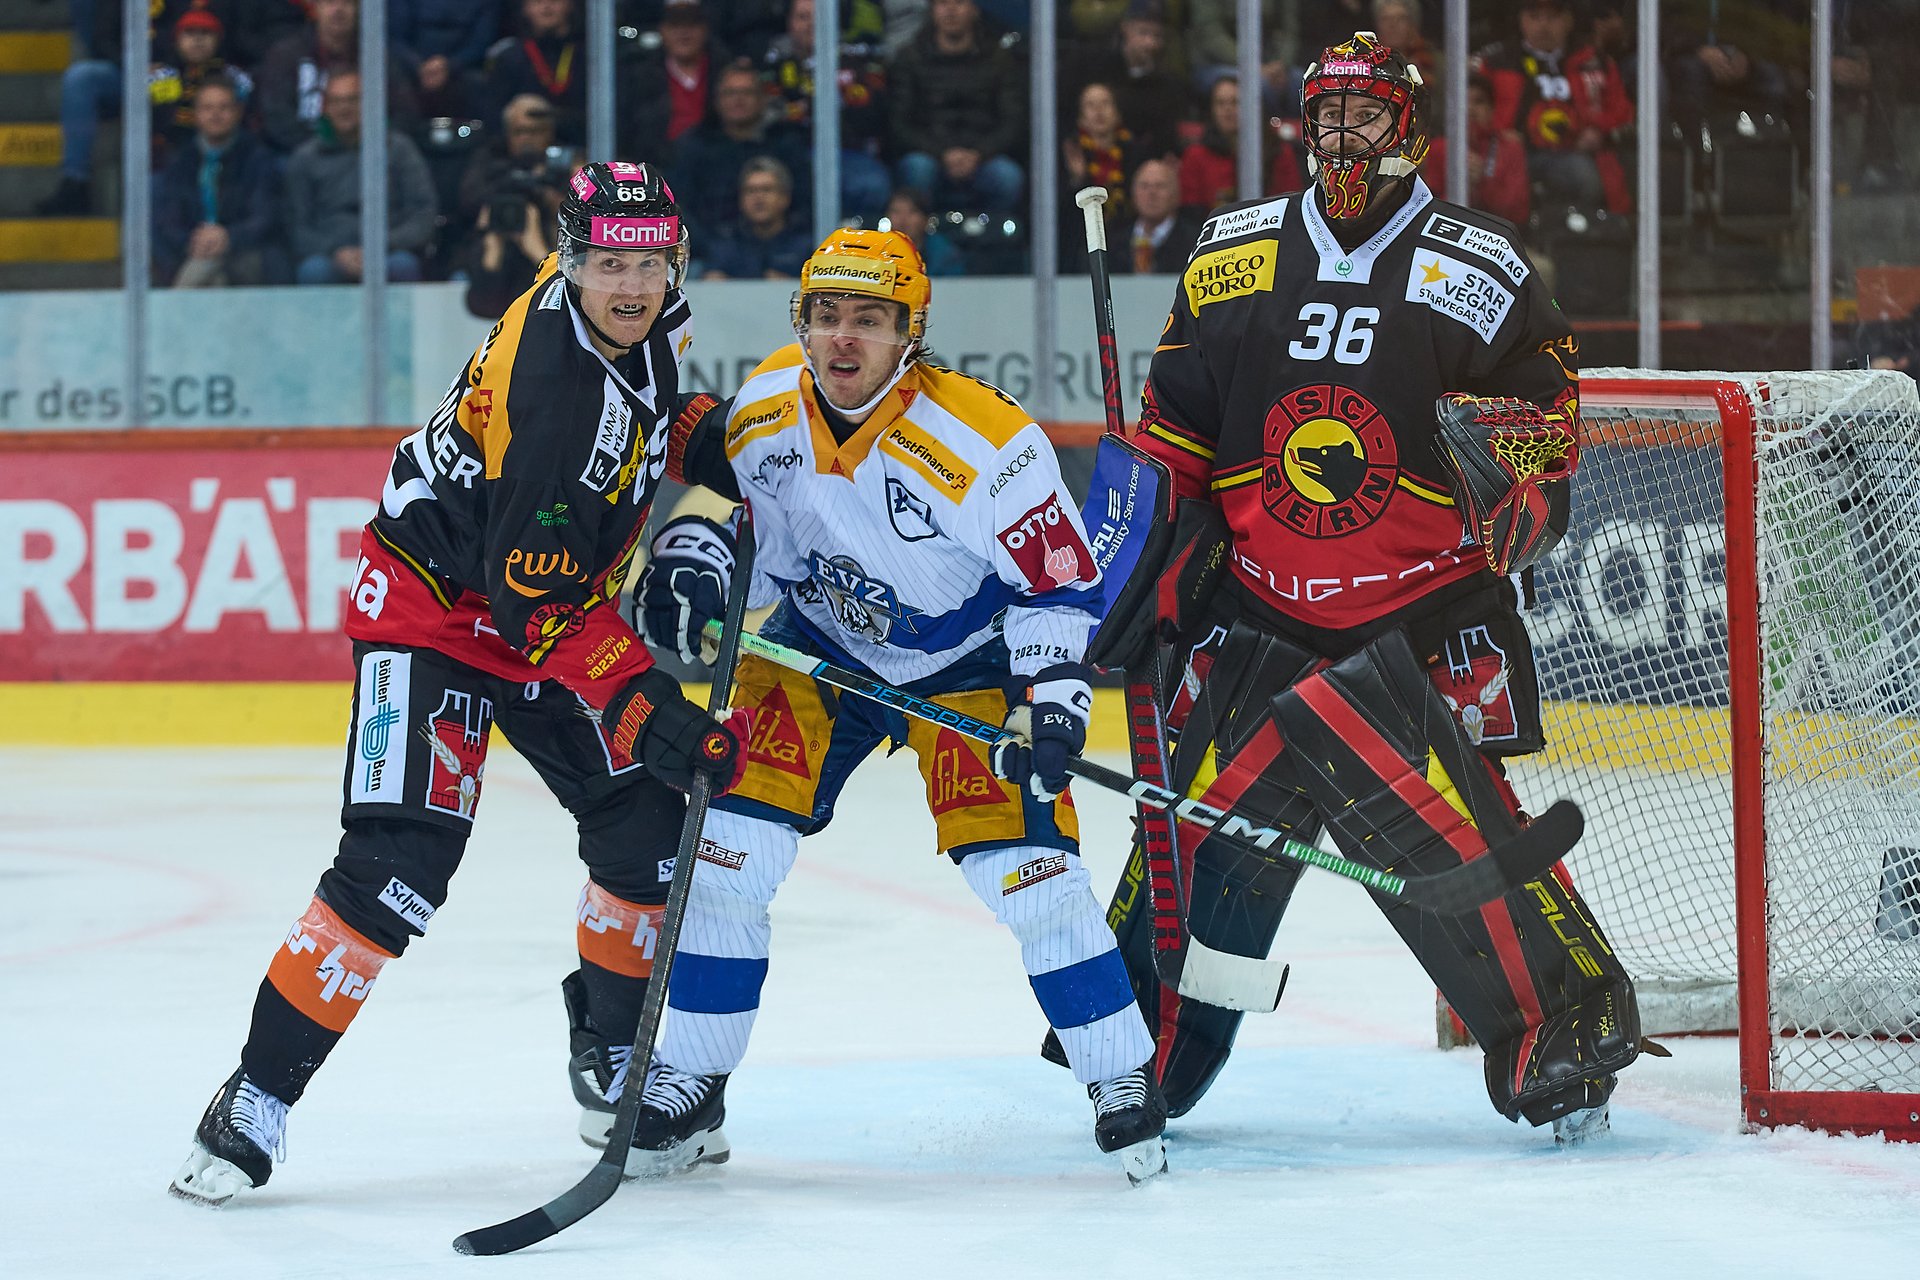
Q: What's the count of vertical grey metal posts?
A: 9